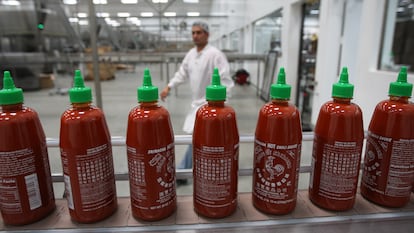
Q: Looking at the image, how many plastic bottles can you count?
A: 7